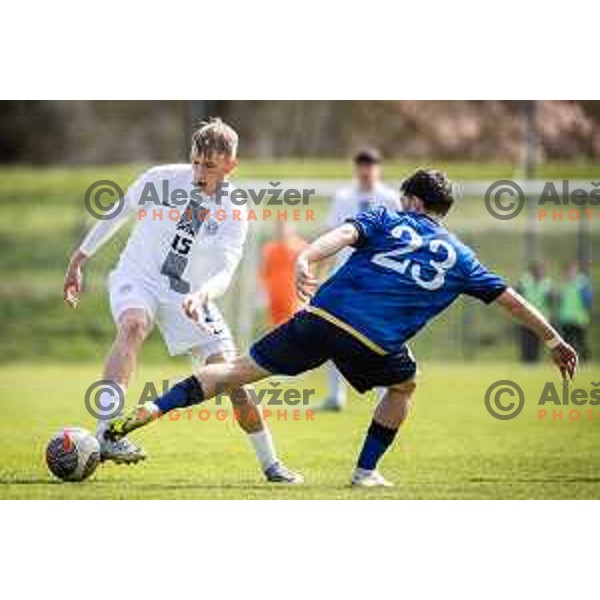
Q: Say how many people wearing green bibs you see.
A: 2